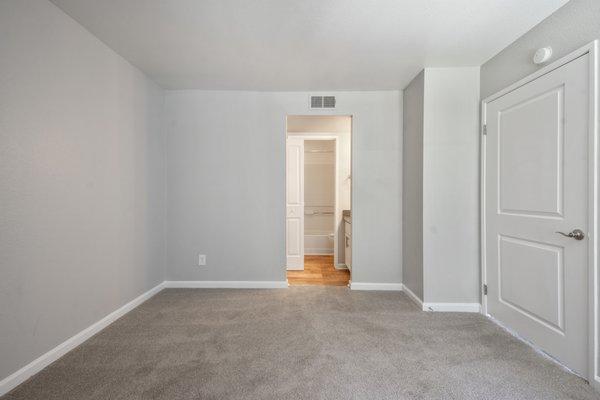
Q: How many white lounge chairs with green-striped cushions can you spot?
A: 0